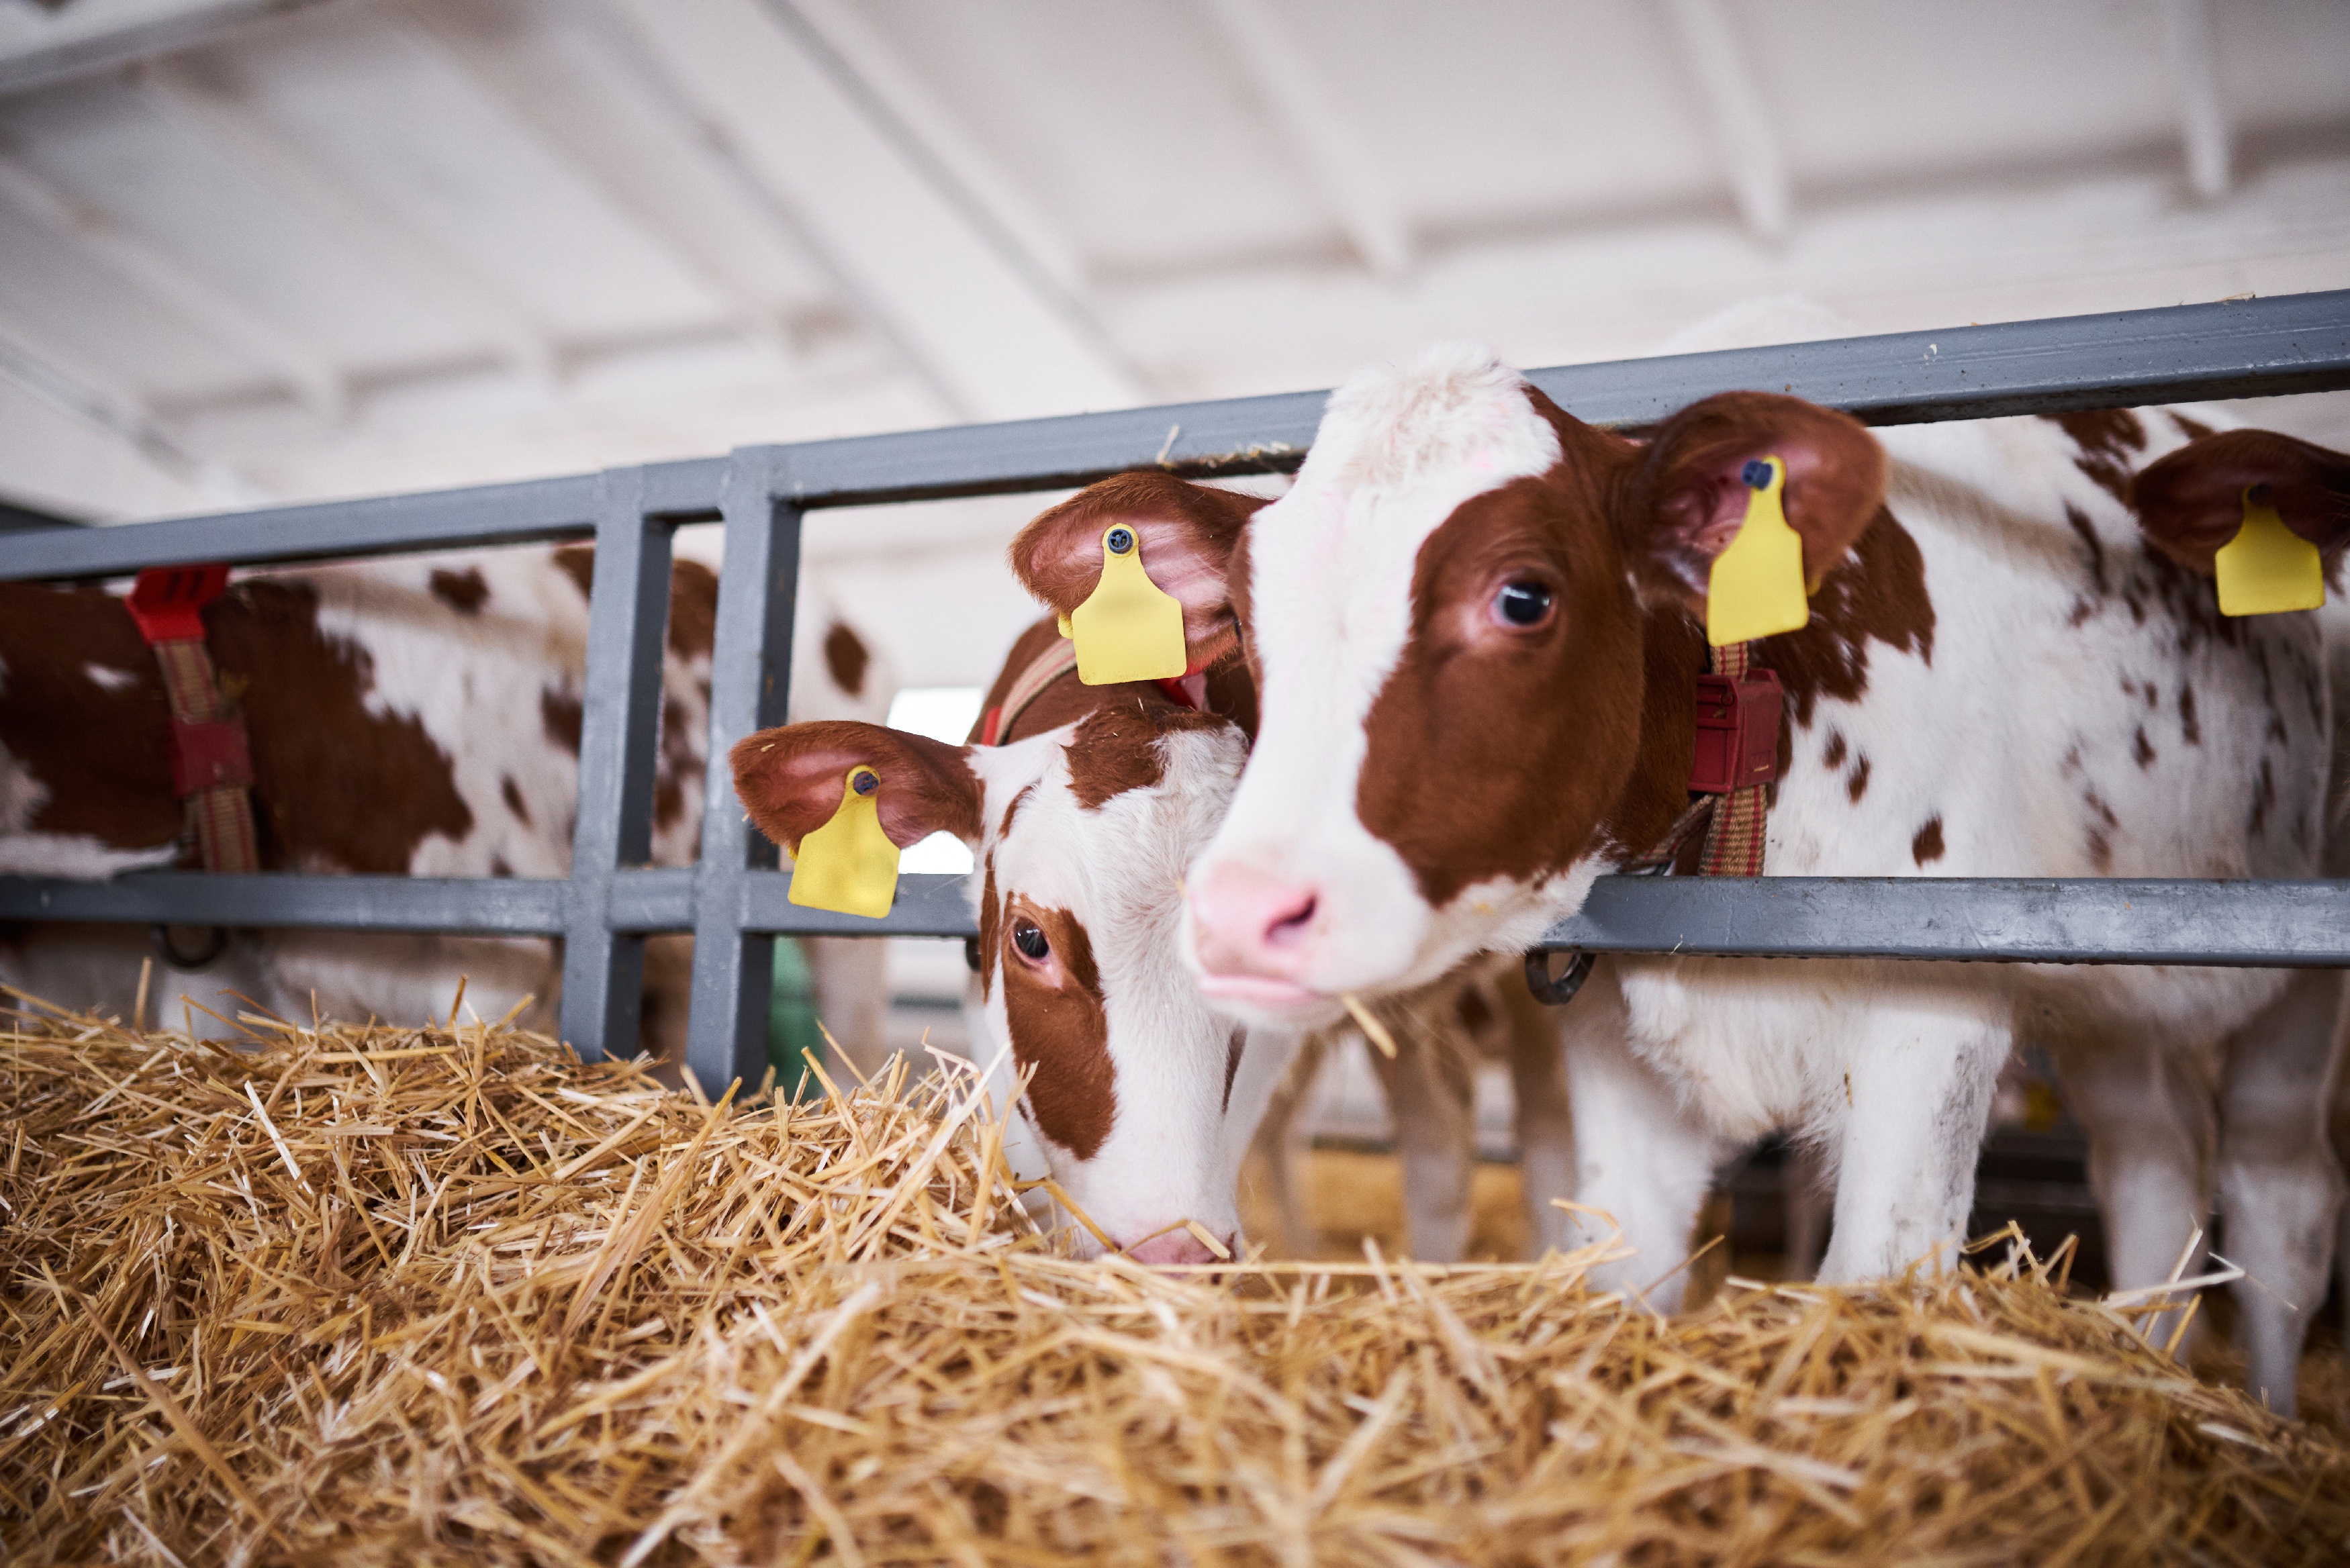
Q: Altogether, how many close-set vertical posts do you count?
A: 2